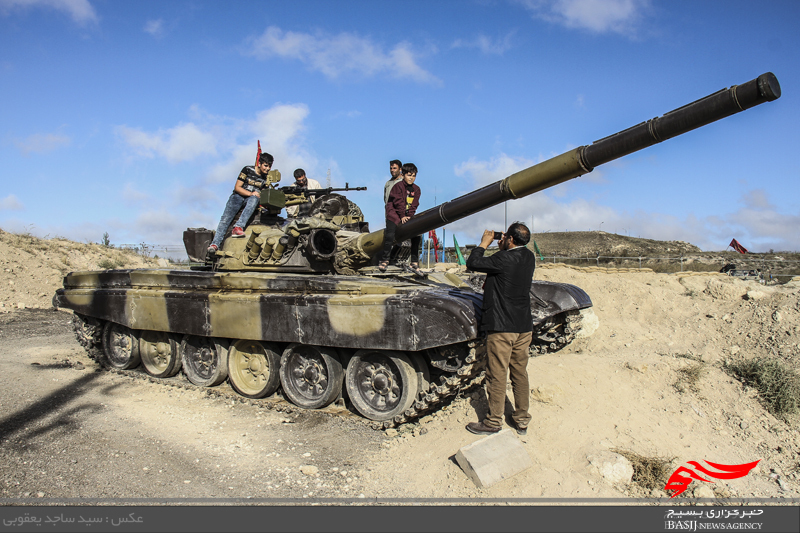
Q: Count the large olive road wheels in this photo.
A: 2